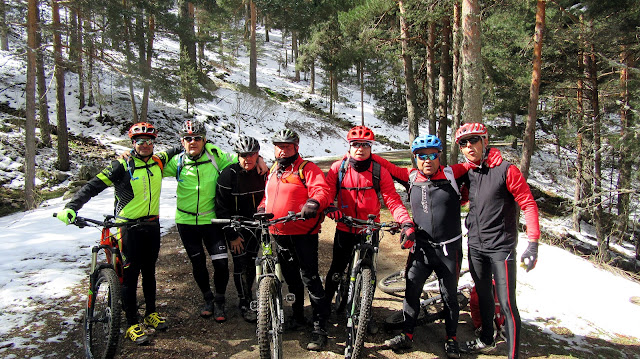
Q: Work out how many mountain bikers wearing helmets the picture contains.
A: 7